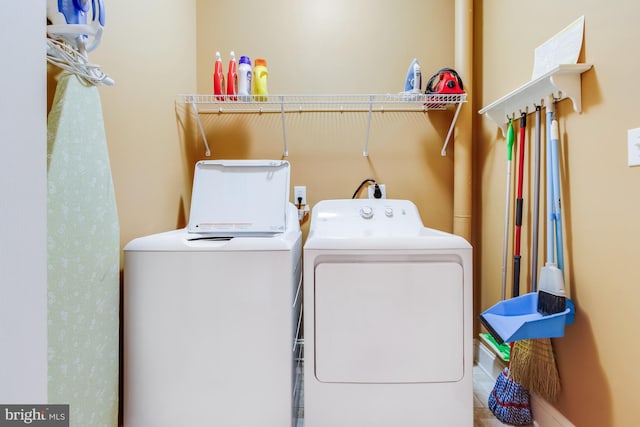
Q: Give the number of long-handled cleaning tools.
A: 5